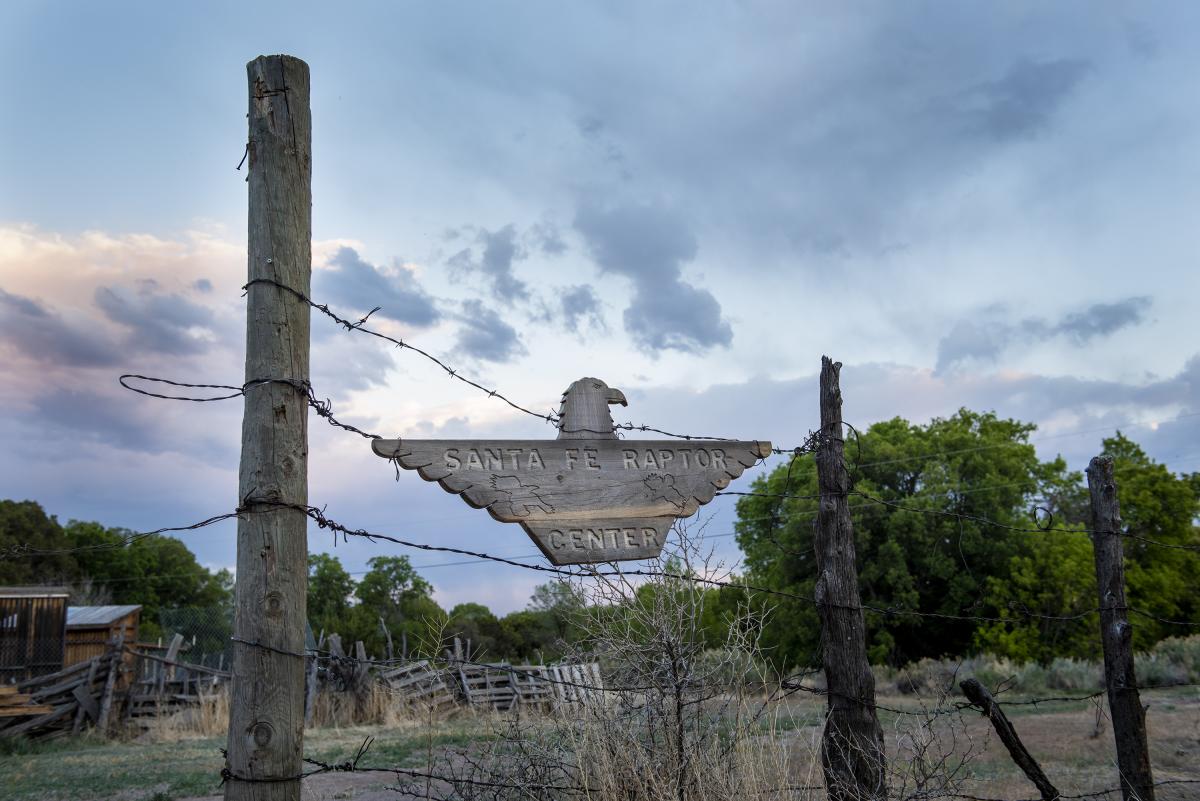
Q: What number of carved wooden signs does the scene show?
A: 1